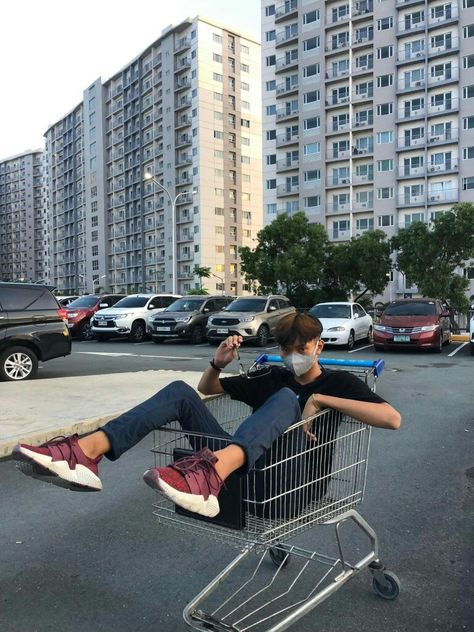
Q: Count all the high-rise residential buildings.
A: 3